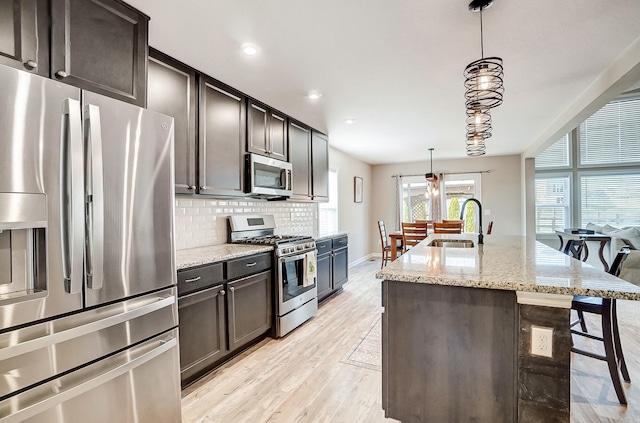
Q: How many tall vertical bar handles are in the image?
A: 2